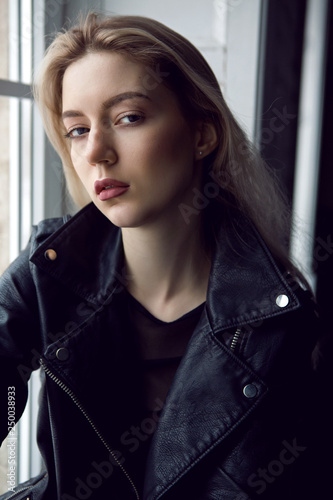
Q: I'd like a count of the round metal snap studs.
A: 4